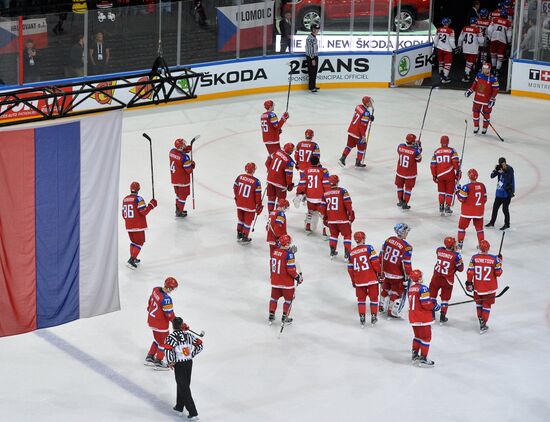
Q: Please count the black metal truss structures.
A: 1